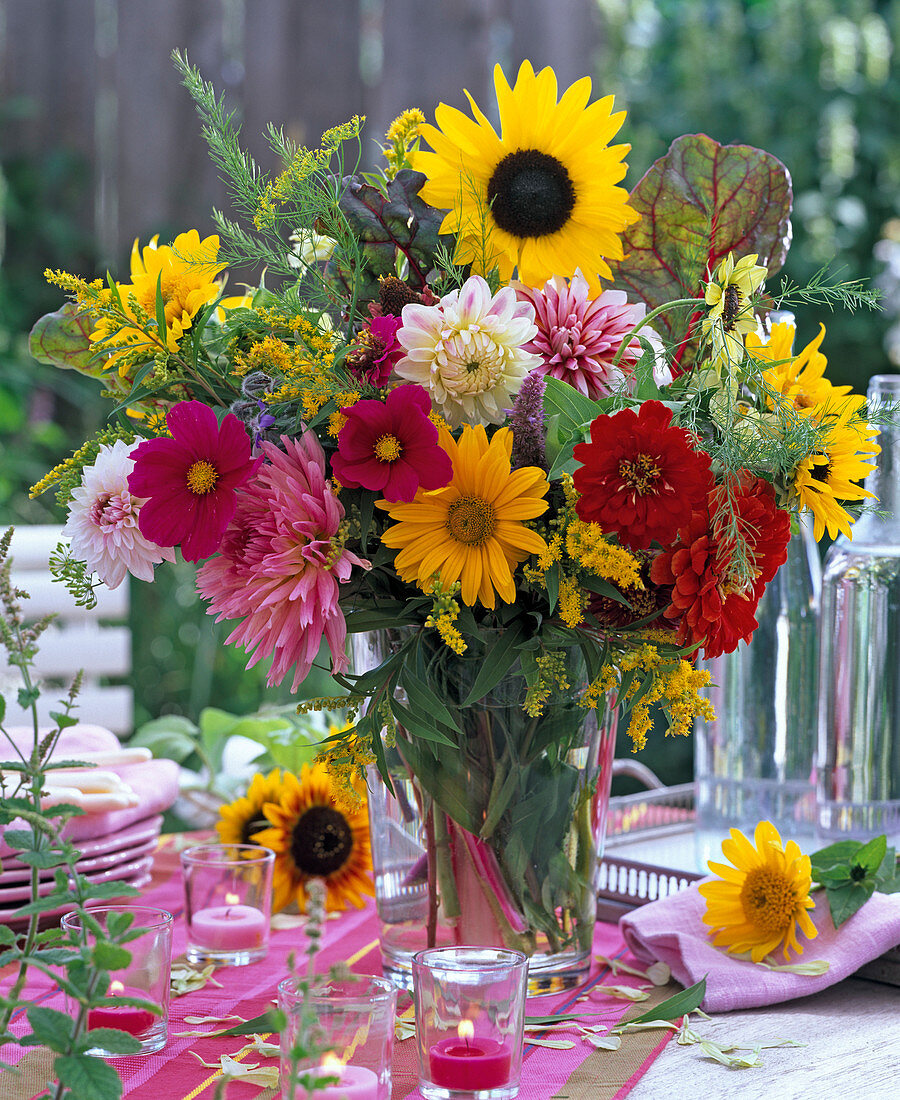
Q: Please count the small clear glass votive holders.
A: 4